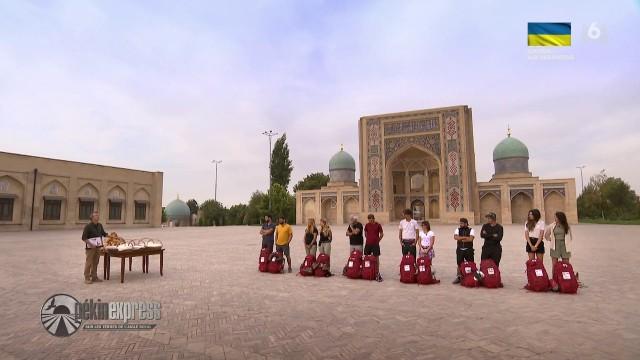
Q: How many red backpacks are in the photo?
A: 12